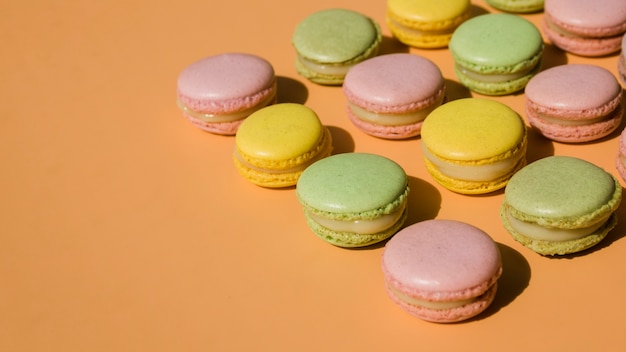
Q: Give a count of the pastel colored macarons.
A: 15